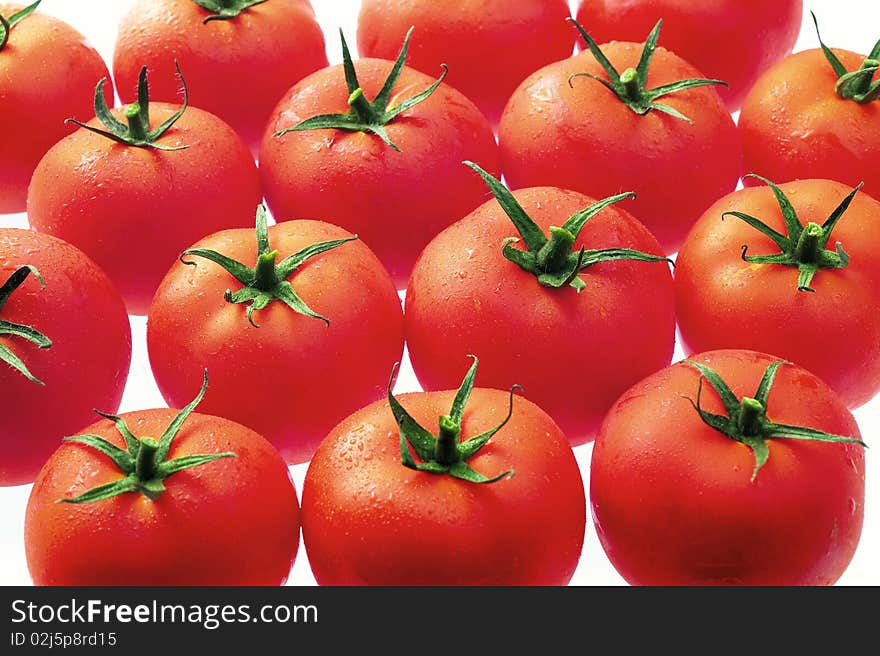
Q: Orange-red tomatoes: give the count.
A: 15